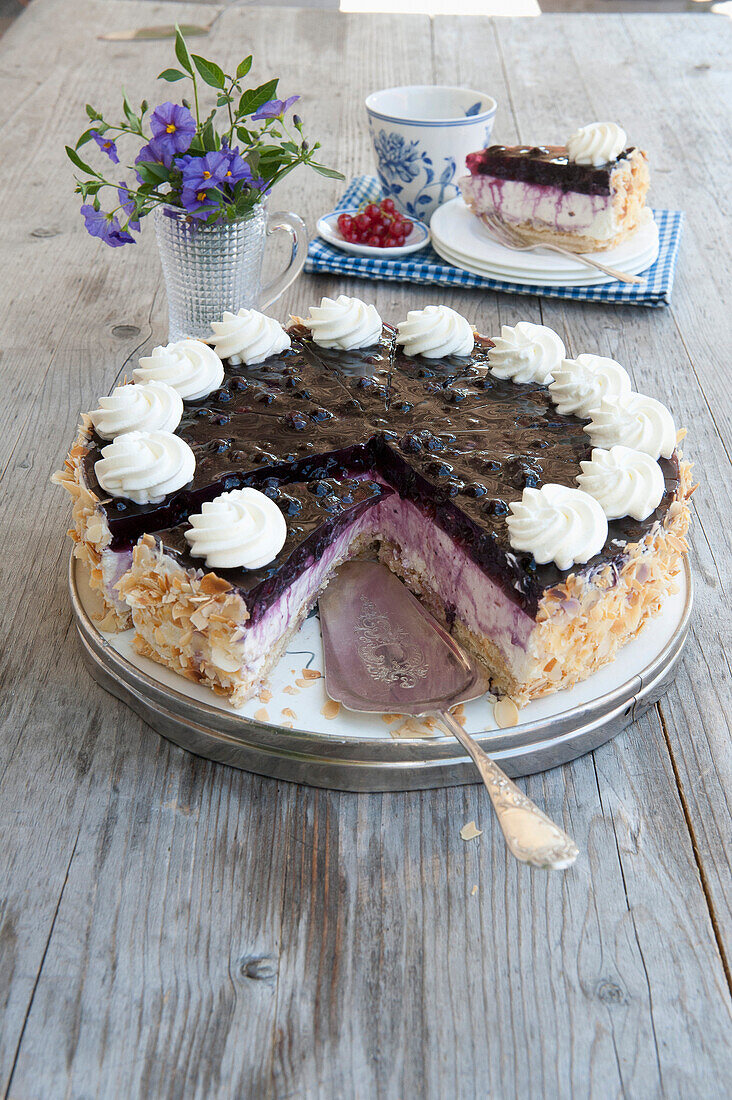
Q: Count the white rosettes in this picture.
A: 13